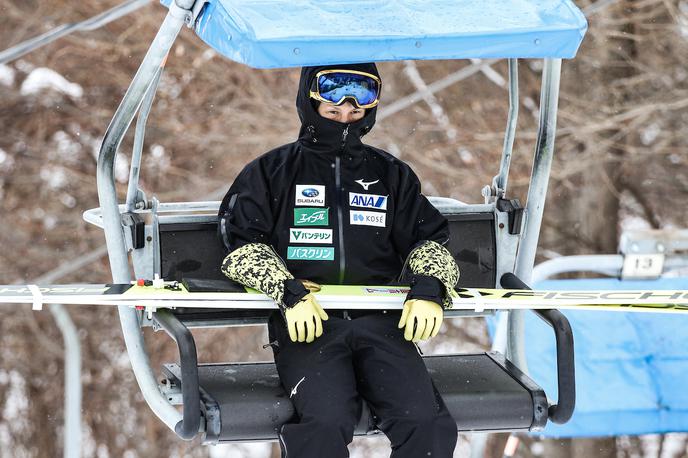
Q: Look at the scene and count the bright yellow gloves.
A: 2